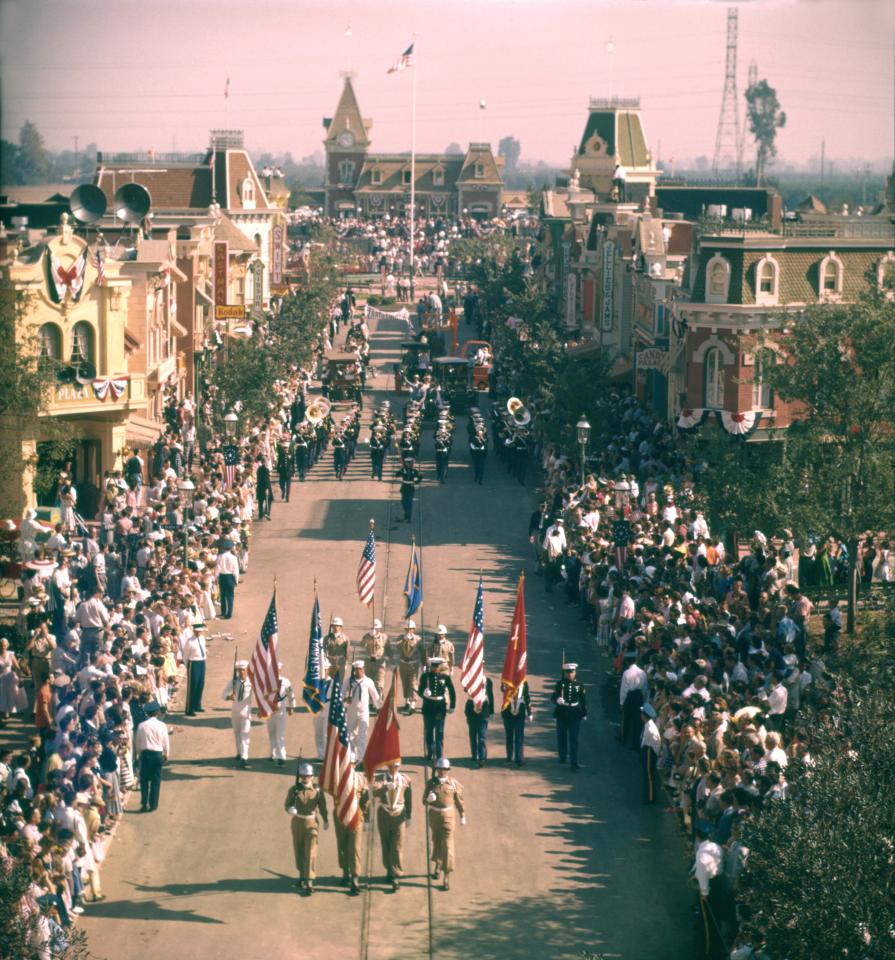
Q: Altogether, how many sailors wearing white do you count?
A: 4